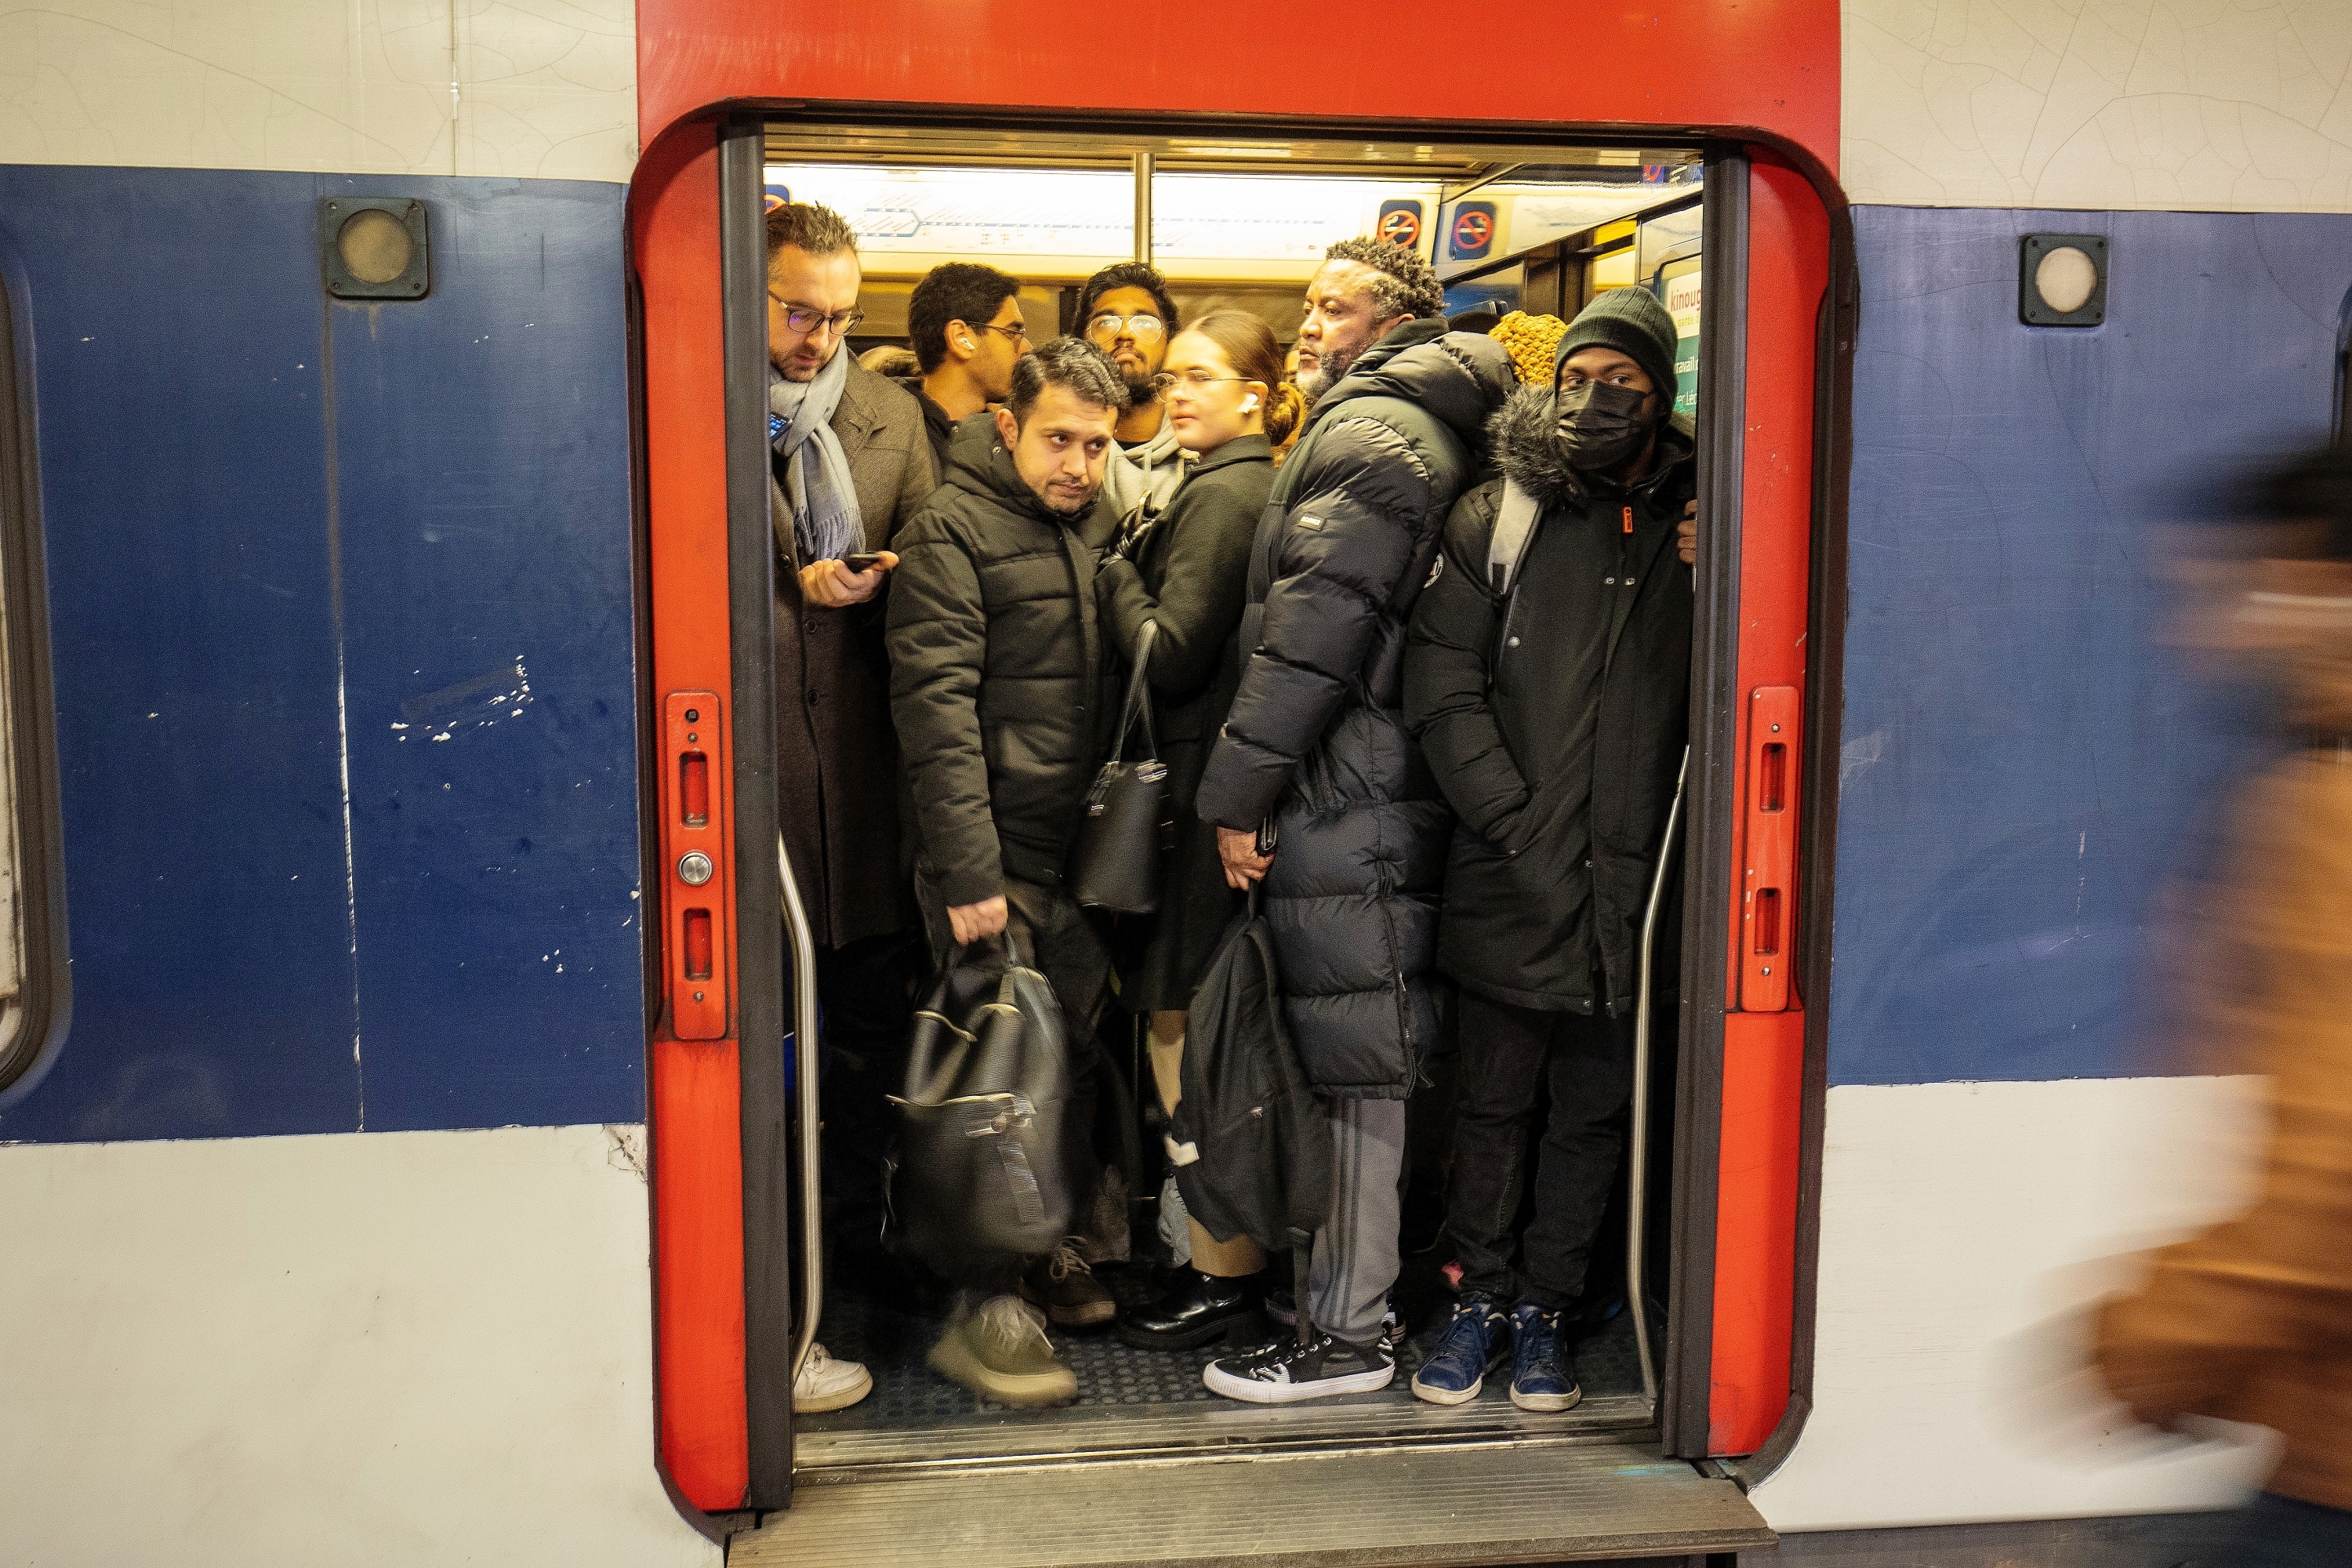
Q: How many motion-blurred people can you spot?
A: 1